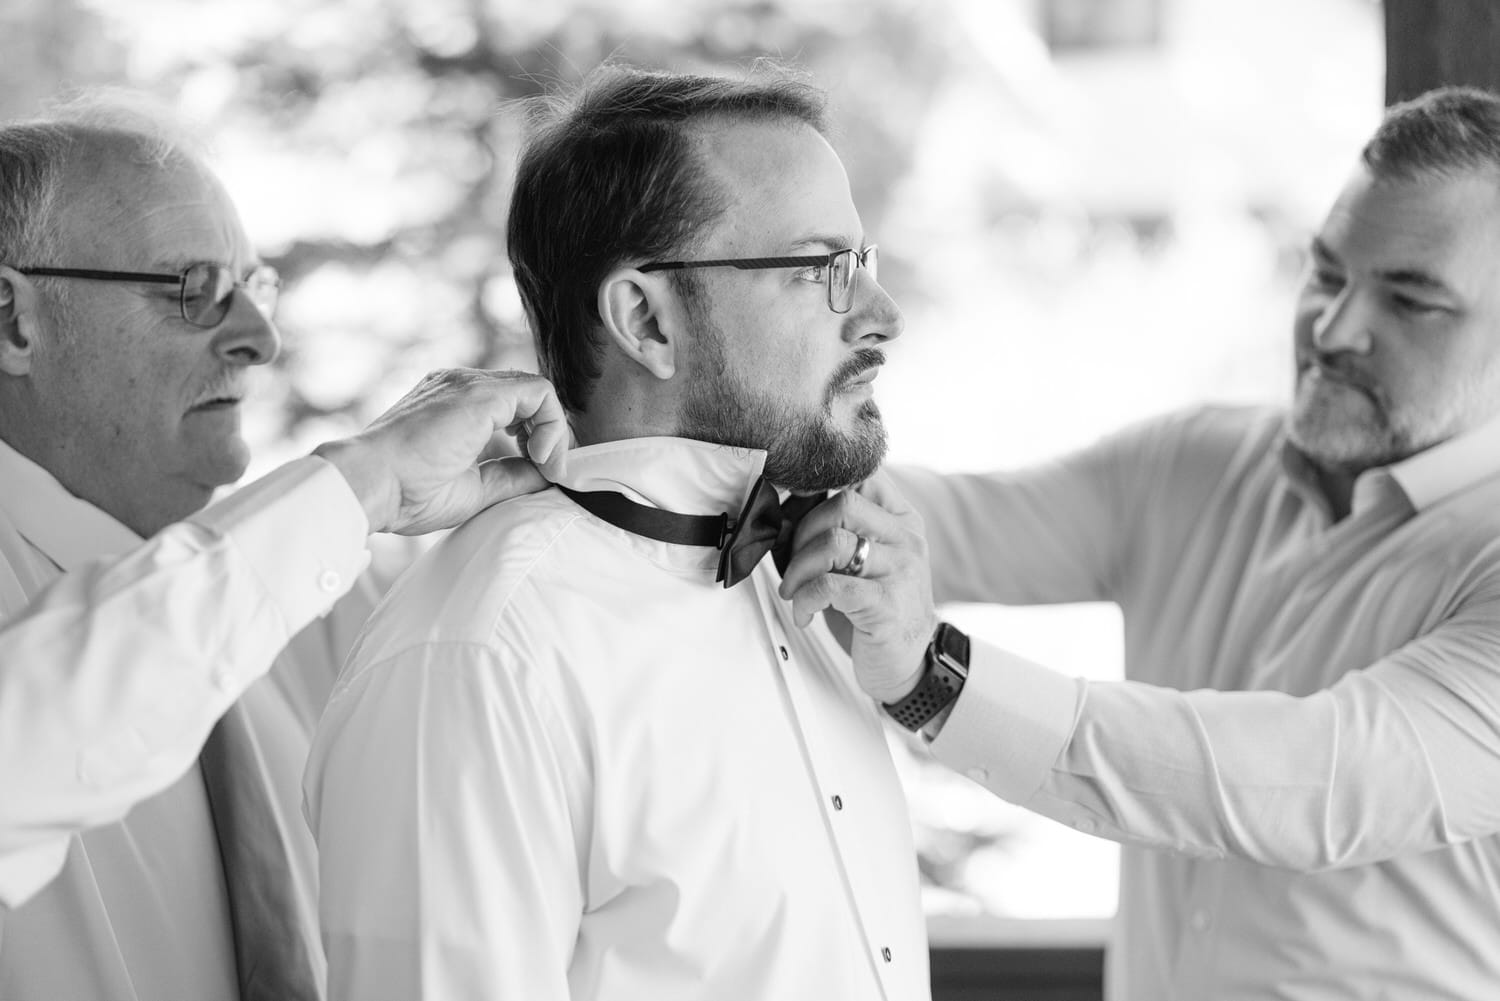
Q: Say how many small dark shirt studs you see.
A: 3